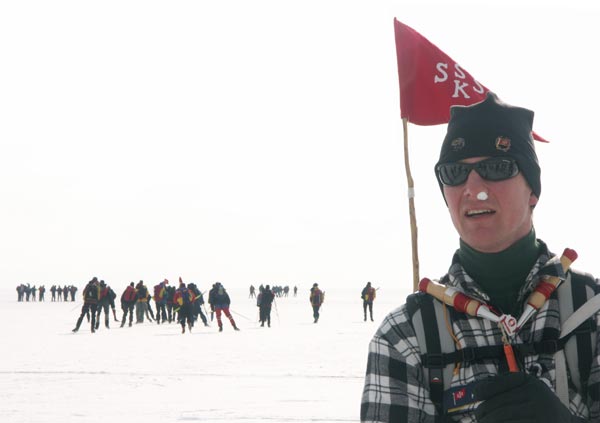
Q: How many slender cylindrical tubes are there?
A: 2